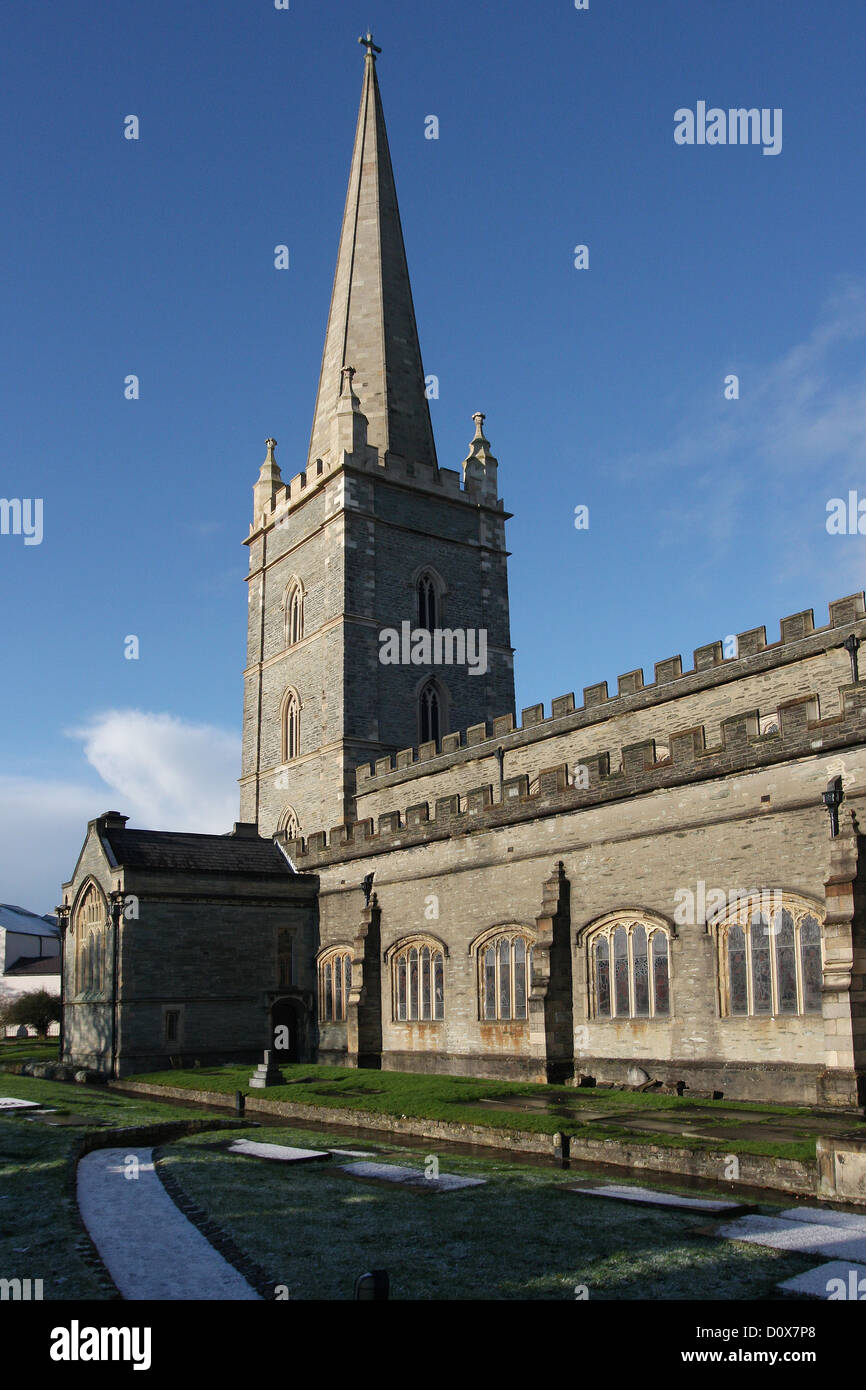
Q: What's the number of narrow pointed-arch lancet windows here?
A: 5